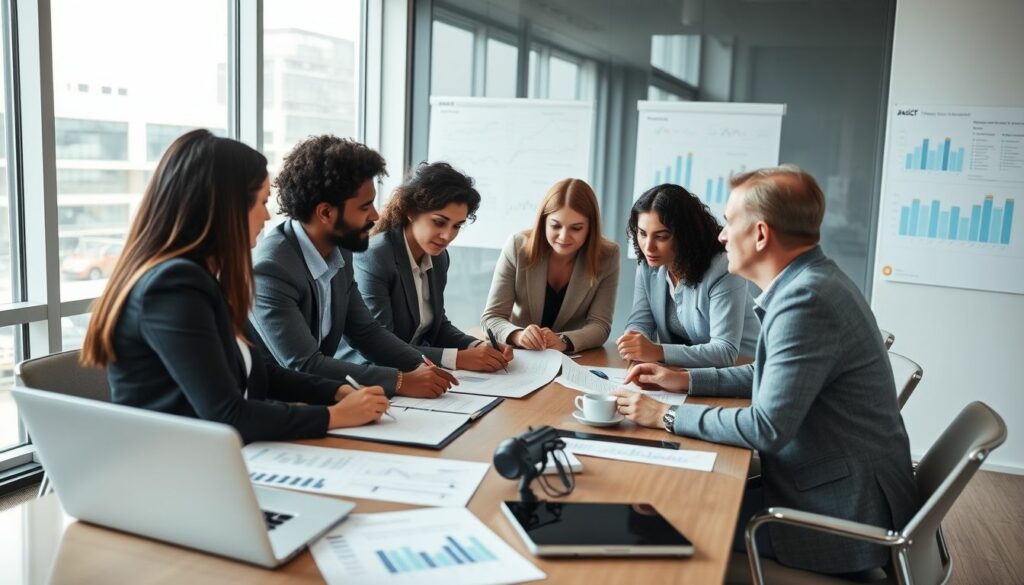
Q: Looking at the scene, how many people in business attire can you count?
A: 6